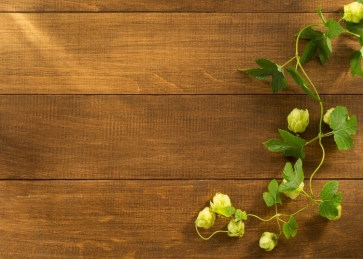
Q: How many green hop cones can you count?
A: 9